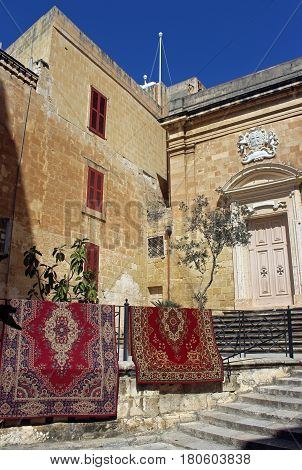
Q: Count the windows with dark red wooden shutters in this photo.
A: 3